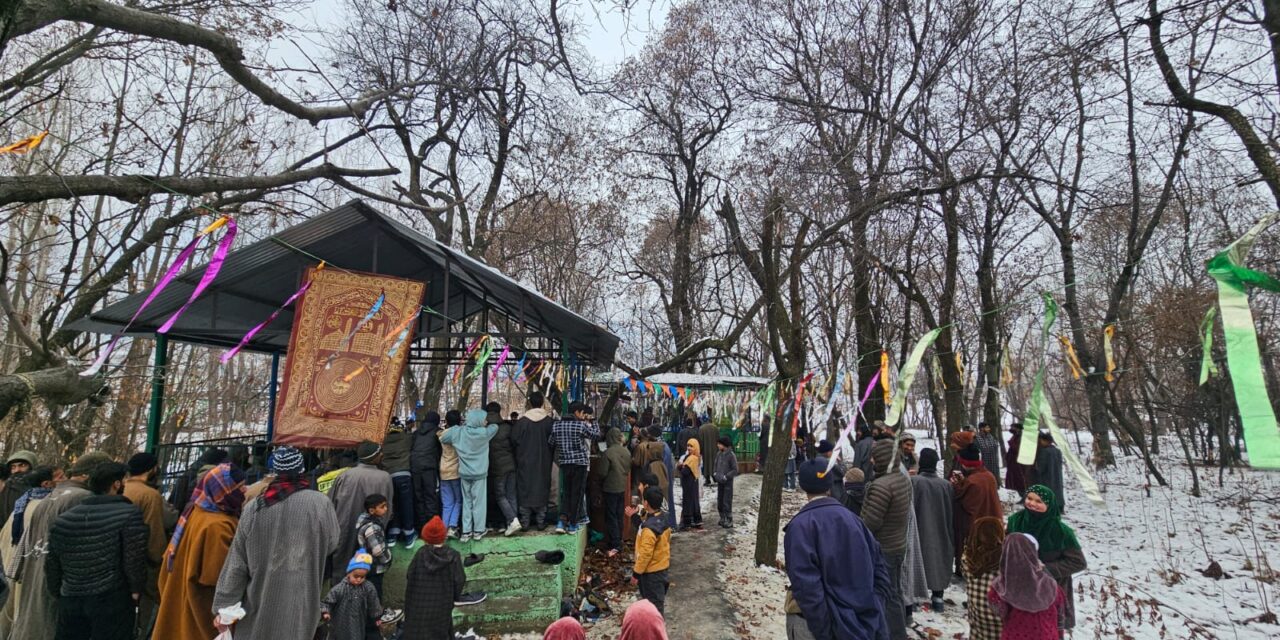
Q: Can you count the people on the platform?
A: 8